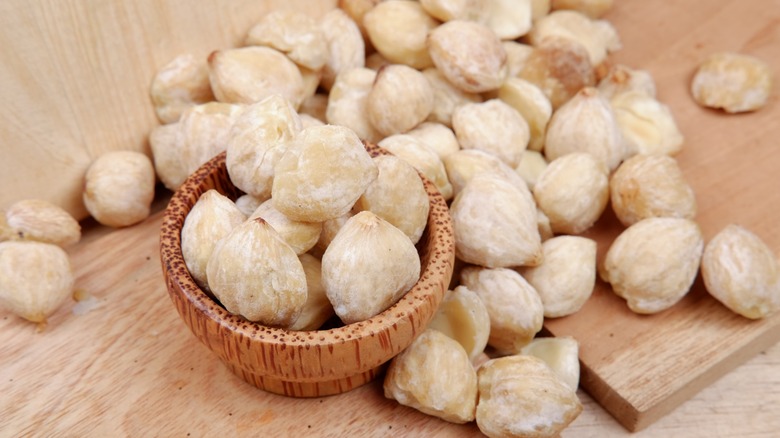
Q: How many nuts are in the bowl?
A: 10